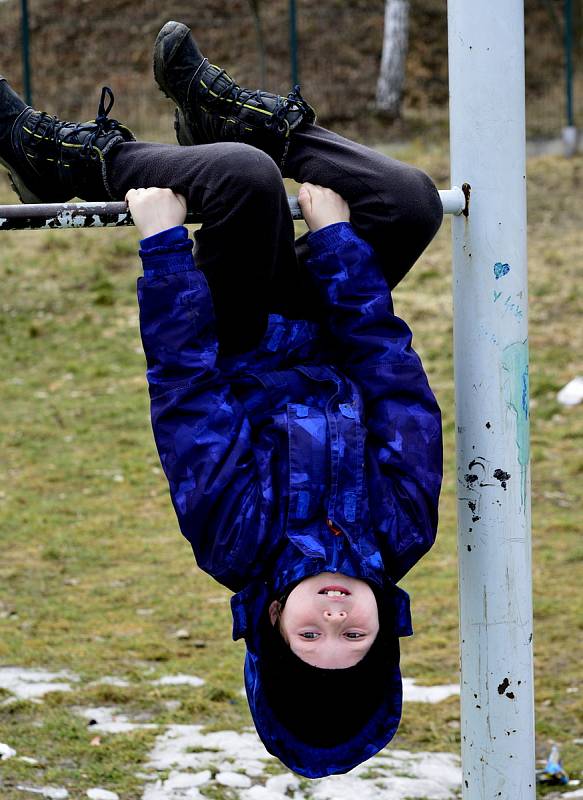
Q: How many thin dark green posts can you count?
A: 3